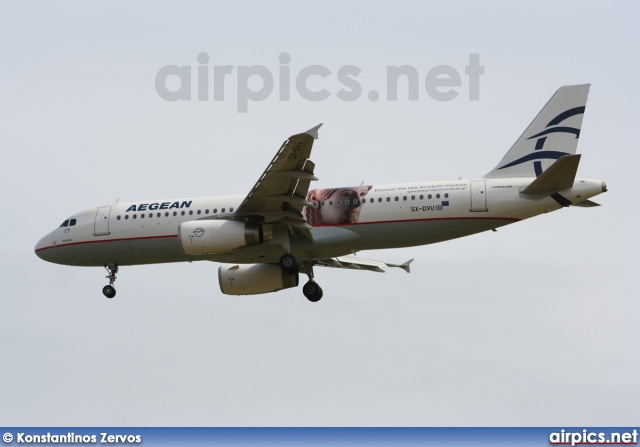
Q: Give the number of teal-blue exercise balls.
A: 0